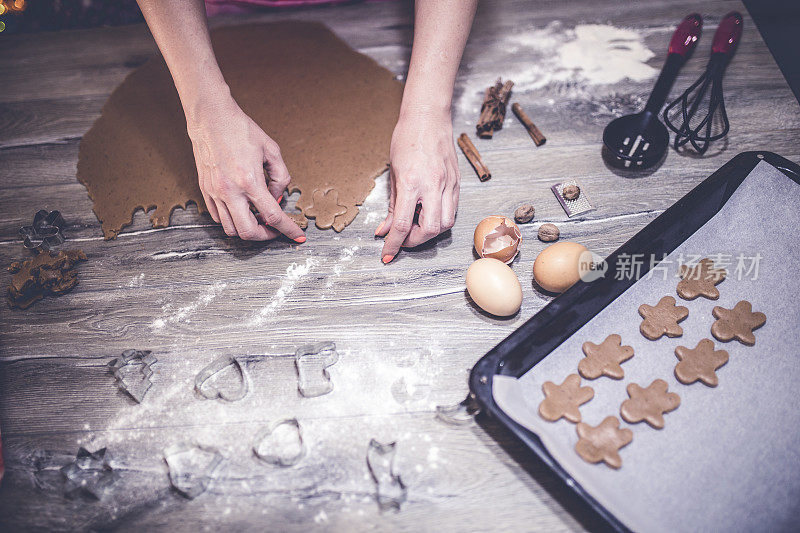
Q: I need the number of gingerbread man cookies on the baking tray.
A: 8